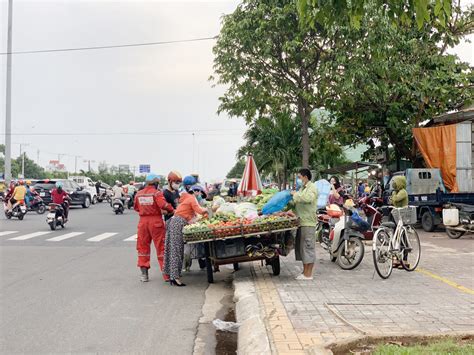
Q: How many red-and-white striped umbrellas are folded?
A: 1